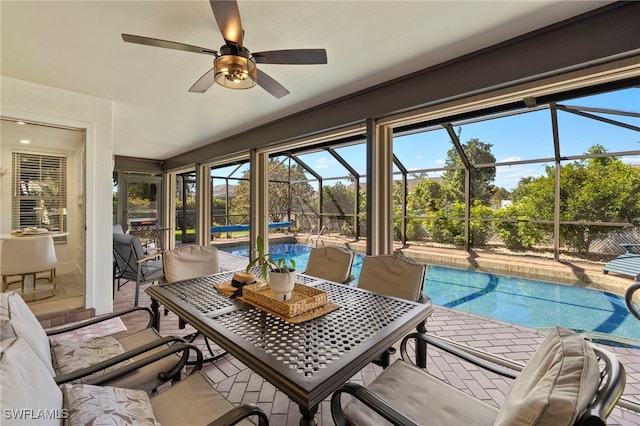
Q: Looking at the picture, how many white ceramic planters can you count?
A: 1